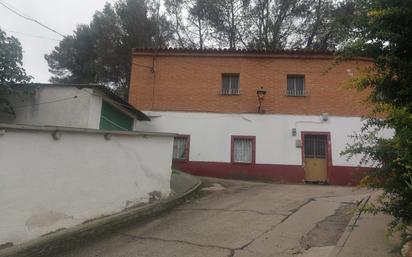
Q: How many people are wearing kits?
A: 0